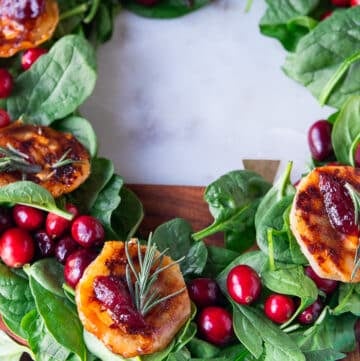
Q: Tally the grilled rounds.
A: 4